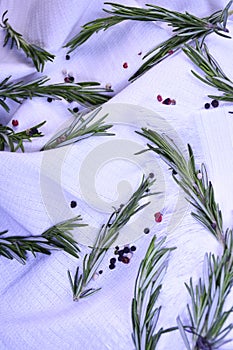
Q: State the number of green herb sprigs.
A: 12